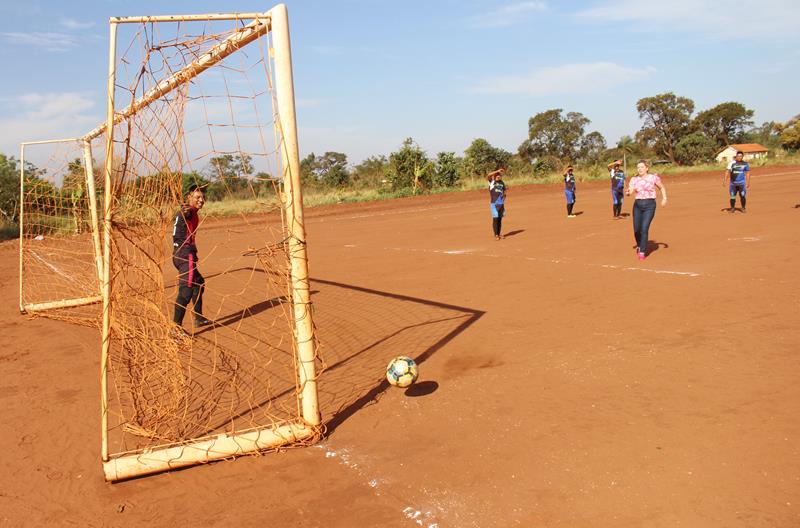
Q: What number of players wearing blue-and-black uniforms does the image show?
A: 4